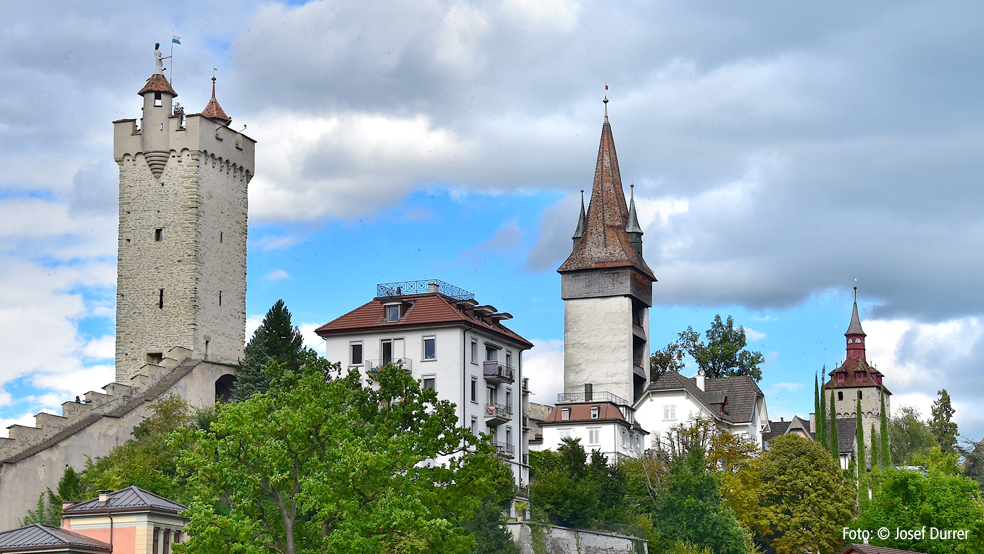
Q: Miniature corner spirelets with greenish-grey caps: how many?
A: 2